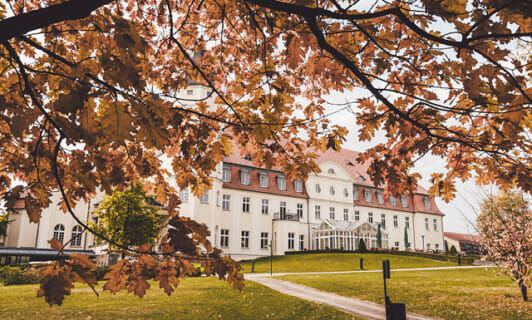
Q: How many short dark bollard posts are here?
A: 3